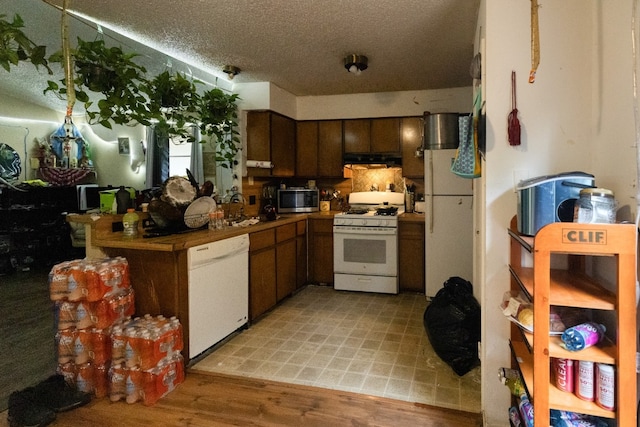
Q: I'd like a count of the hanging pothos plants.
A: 4